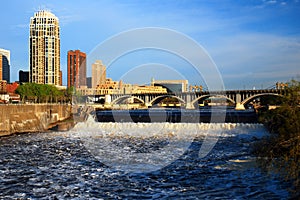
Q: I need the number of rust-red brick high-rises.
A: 1